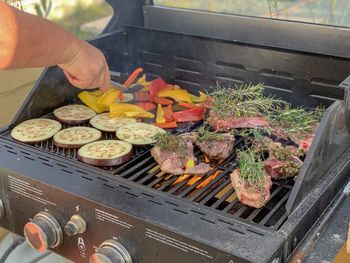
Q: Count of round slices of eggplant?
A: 6